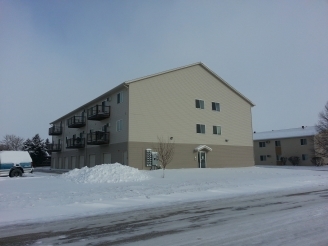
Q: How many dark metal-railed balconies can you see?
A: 6